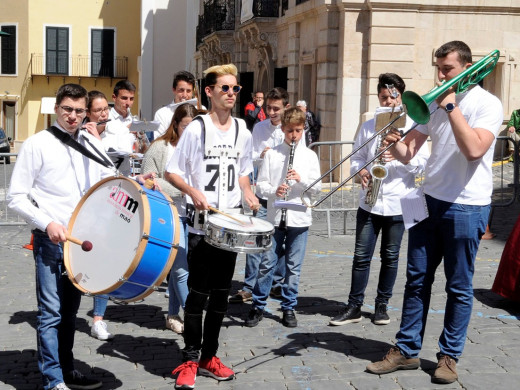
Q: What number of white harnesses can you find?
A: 1